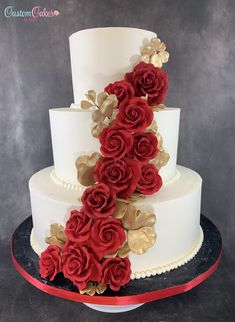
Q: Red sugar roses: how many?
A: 13